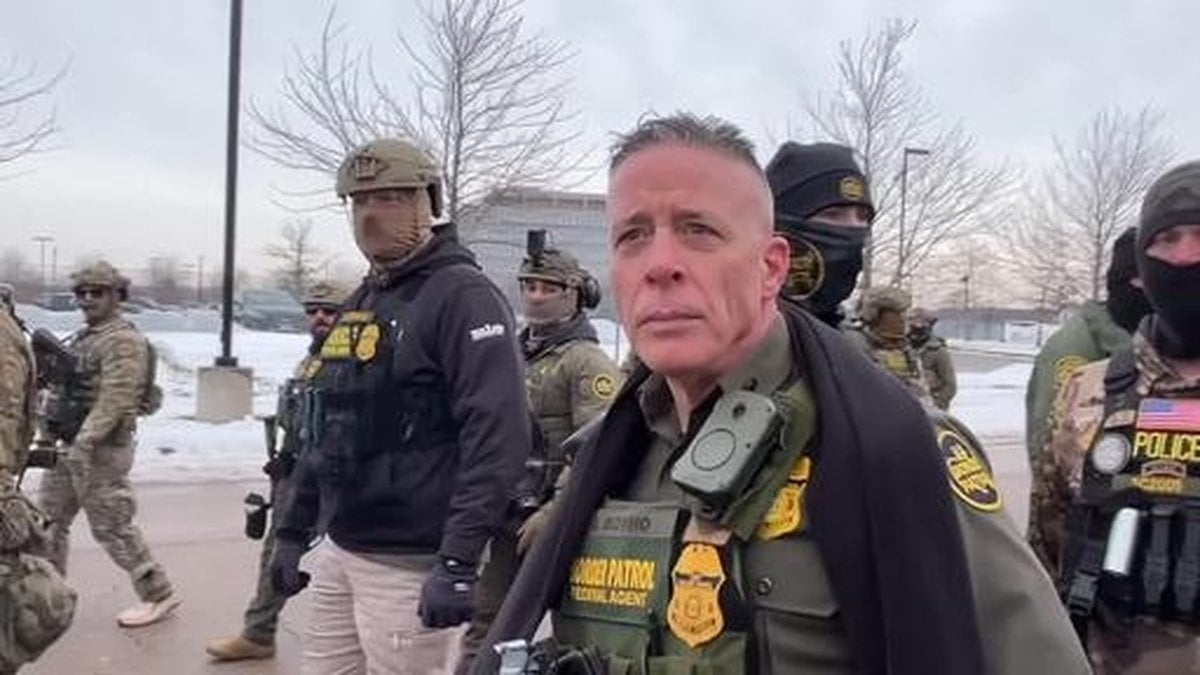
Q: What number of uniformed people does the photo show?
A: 11